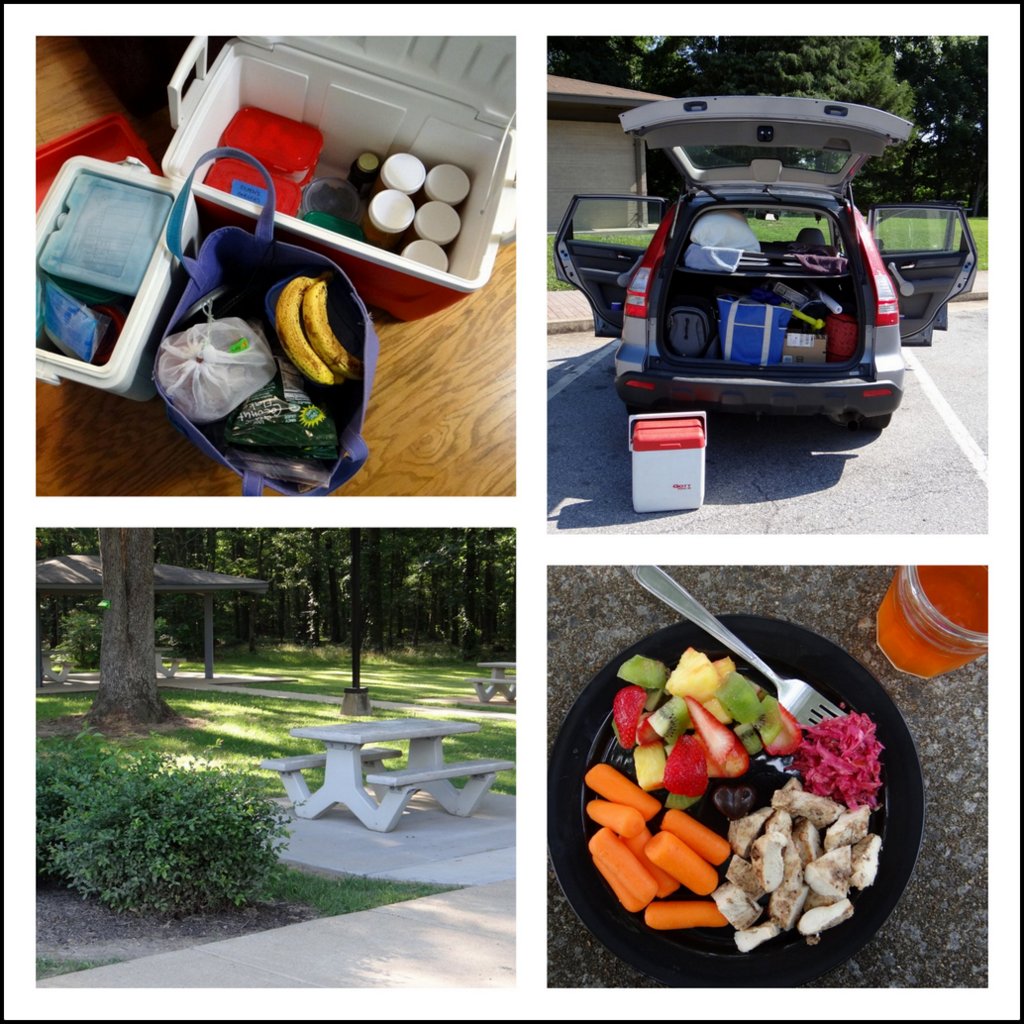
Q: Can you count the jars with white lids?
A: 5